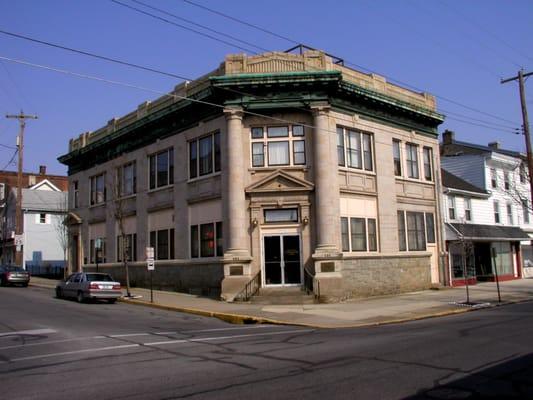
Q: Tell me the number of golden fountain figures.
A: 0